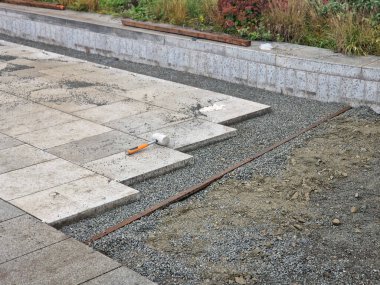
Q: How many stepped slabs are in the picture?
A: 4